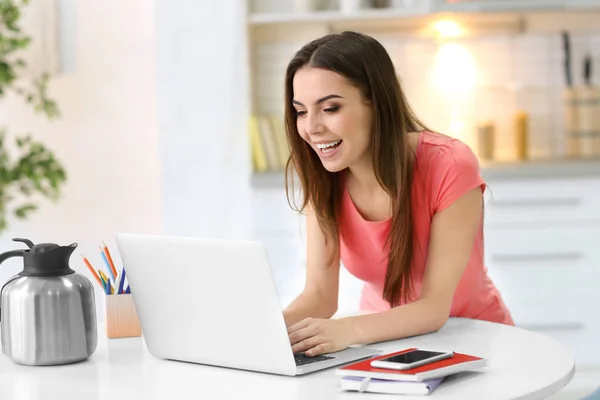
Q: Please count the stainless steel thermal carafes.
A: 1